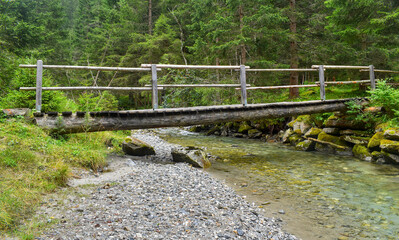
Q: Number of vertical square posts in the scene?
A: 5